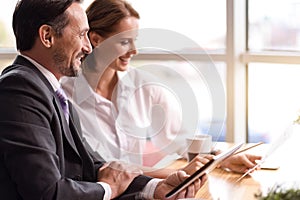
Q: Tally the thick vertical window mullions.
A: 1